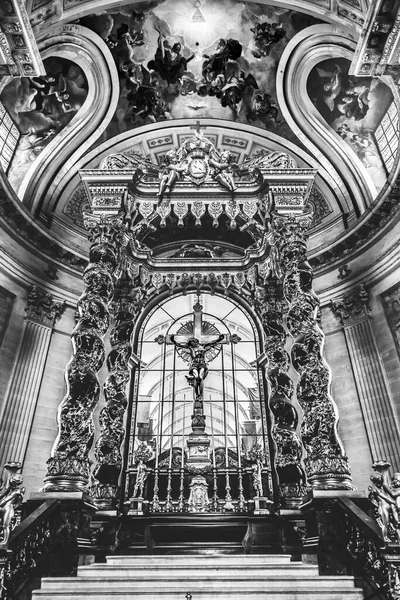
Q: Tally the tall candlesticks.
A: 6